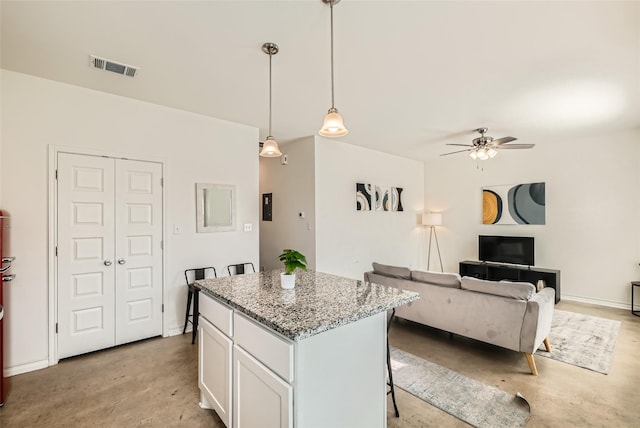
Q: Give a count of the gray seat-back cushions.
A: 3